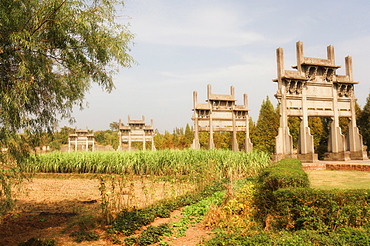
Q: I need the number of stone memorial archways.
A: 4